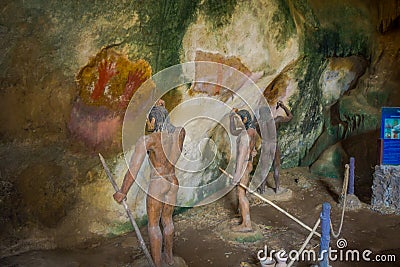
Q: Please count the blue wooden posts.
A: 2